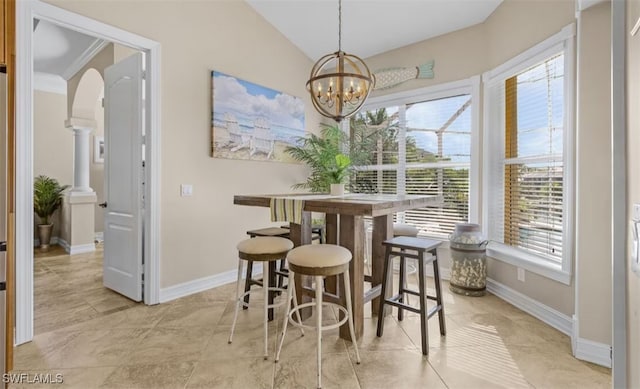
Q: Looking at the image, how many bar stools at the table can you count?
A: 6